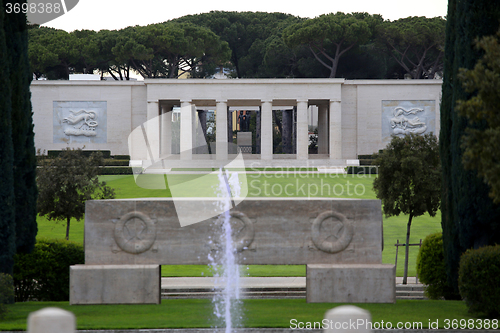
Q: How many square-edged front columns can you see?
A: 6